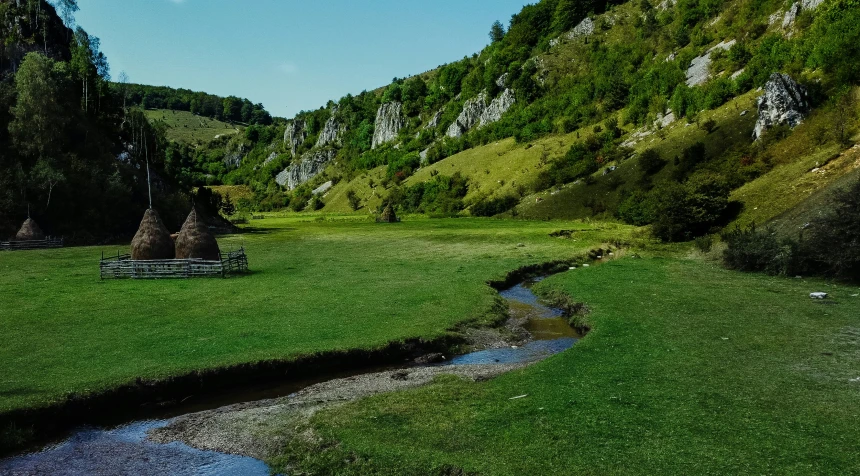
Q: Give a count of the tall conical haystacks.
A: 4